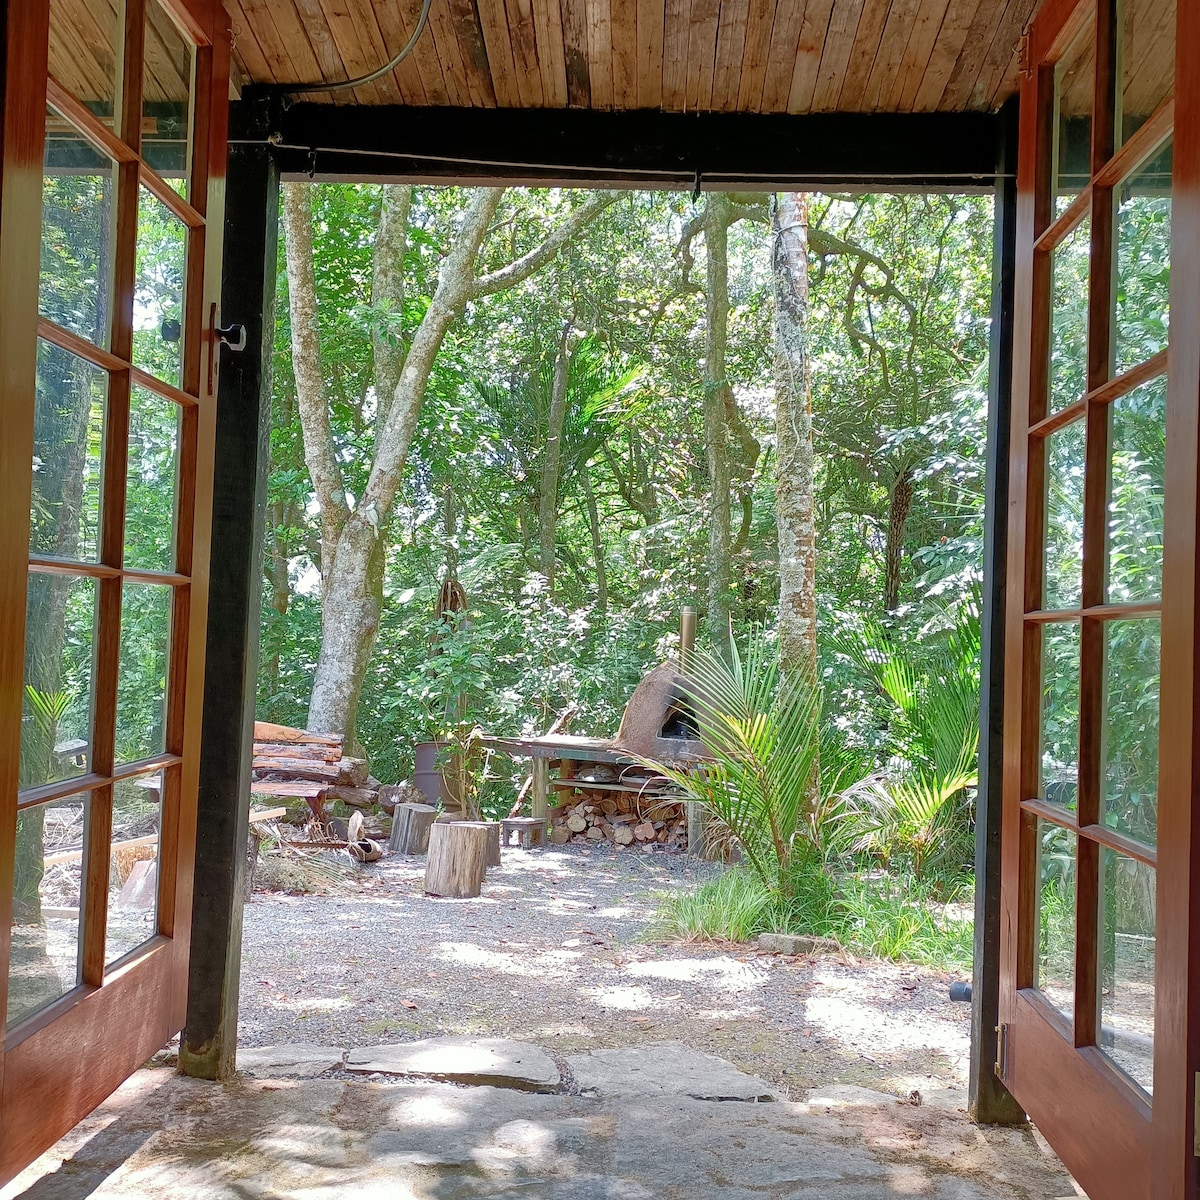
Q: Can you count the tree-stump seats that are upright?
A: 3